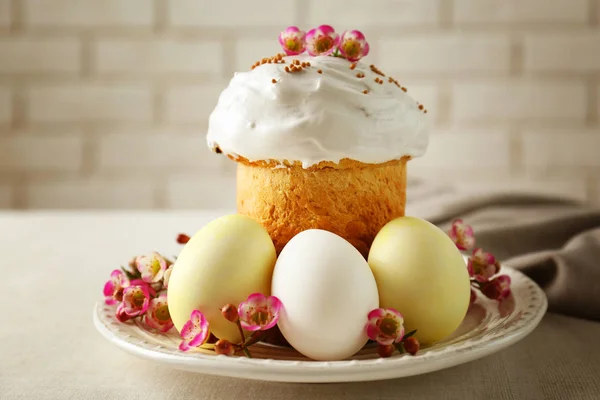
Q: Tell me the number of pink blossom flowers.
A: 13